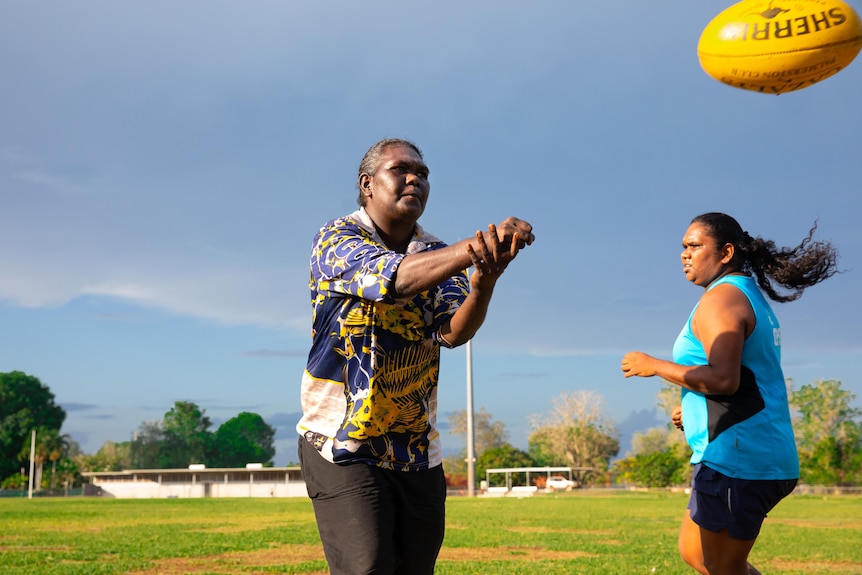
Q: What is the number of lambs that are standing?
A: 0